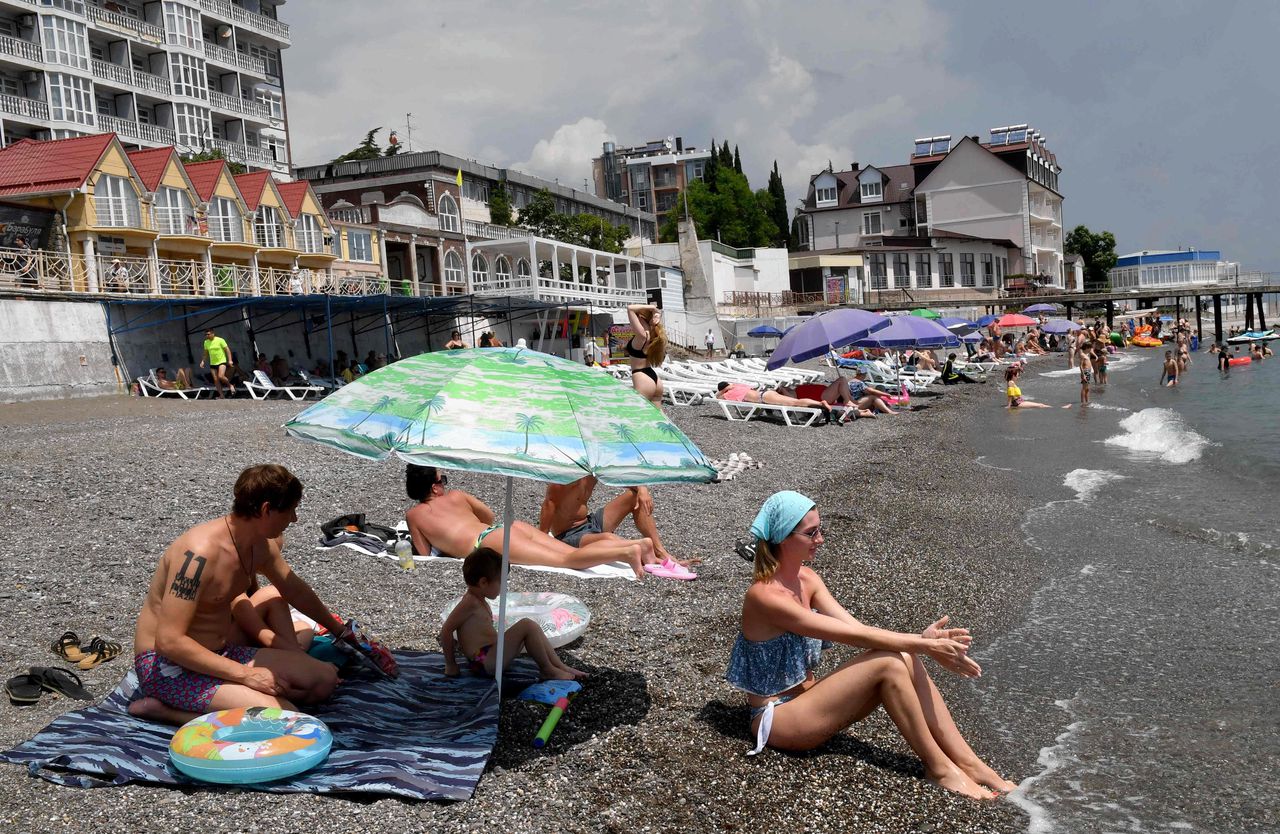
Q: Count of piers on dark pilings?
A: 1